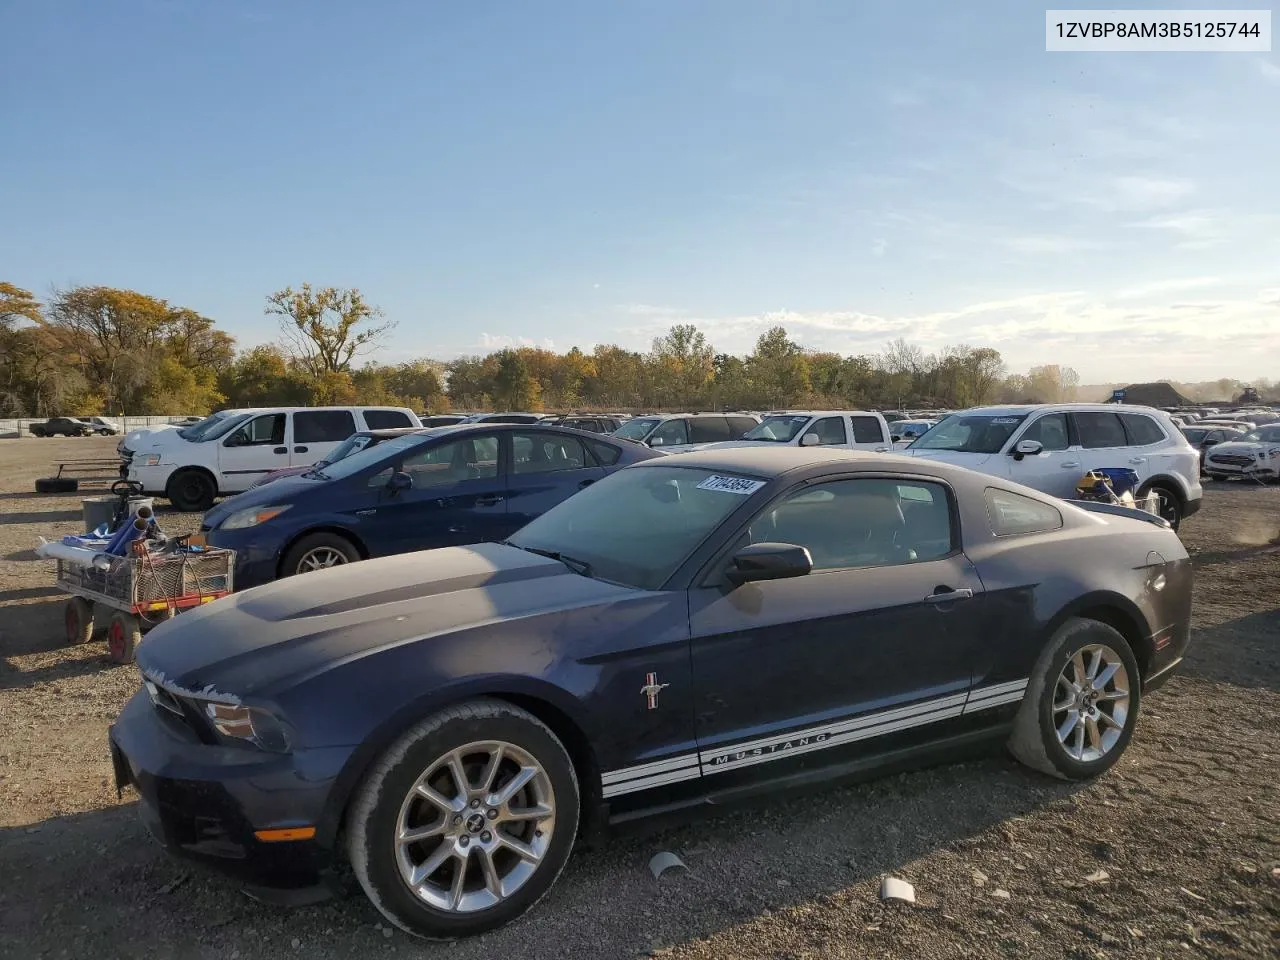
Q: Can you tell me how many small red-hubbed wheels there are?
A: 2